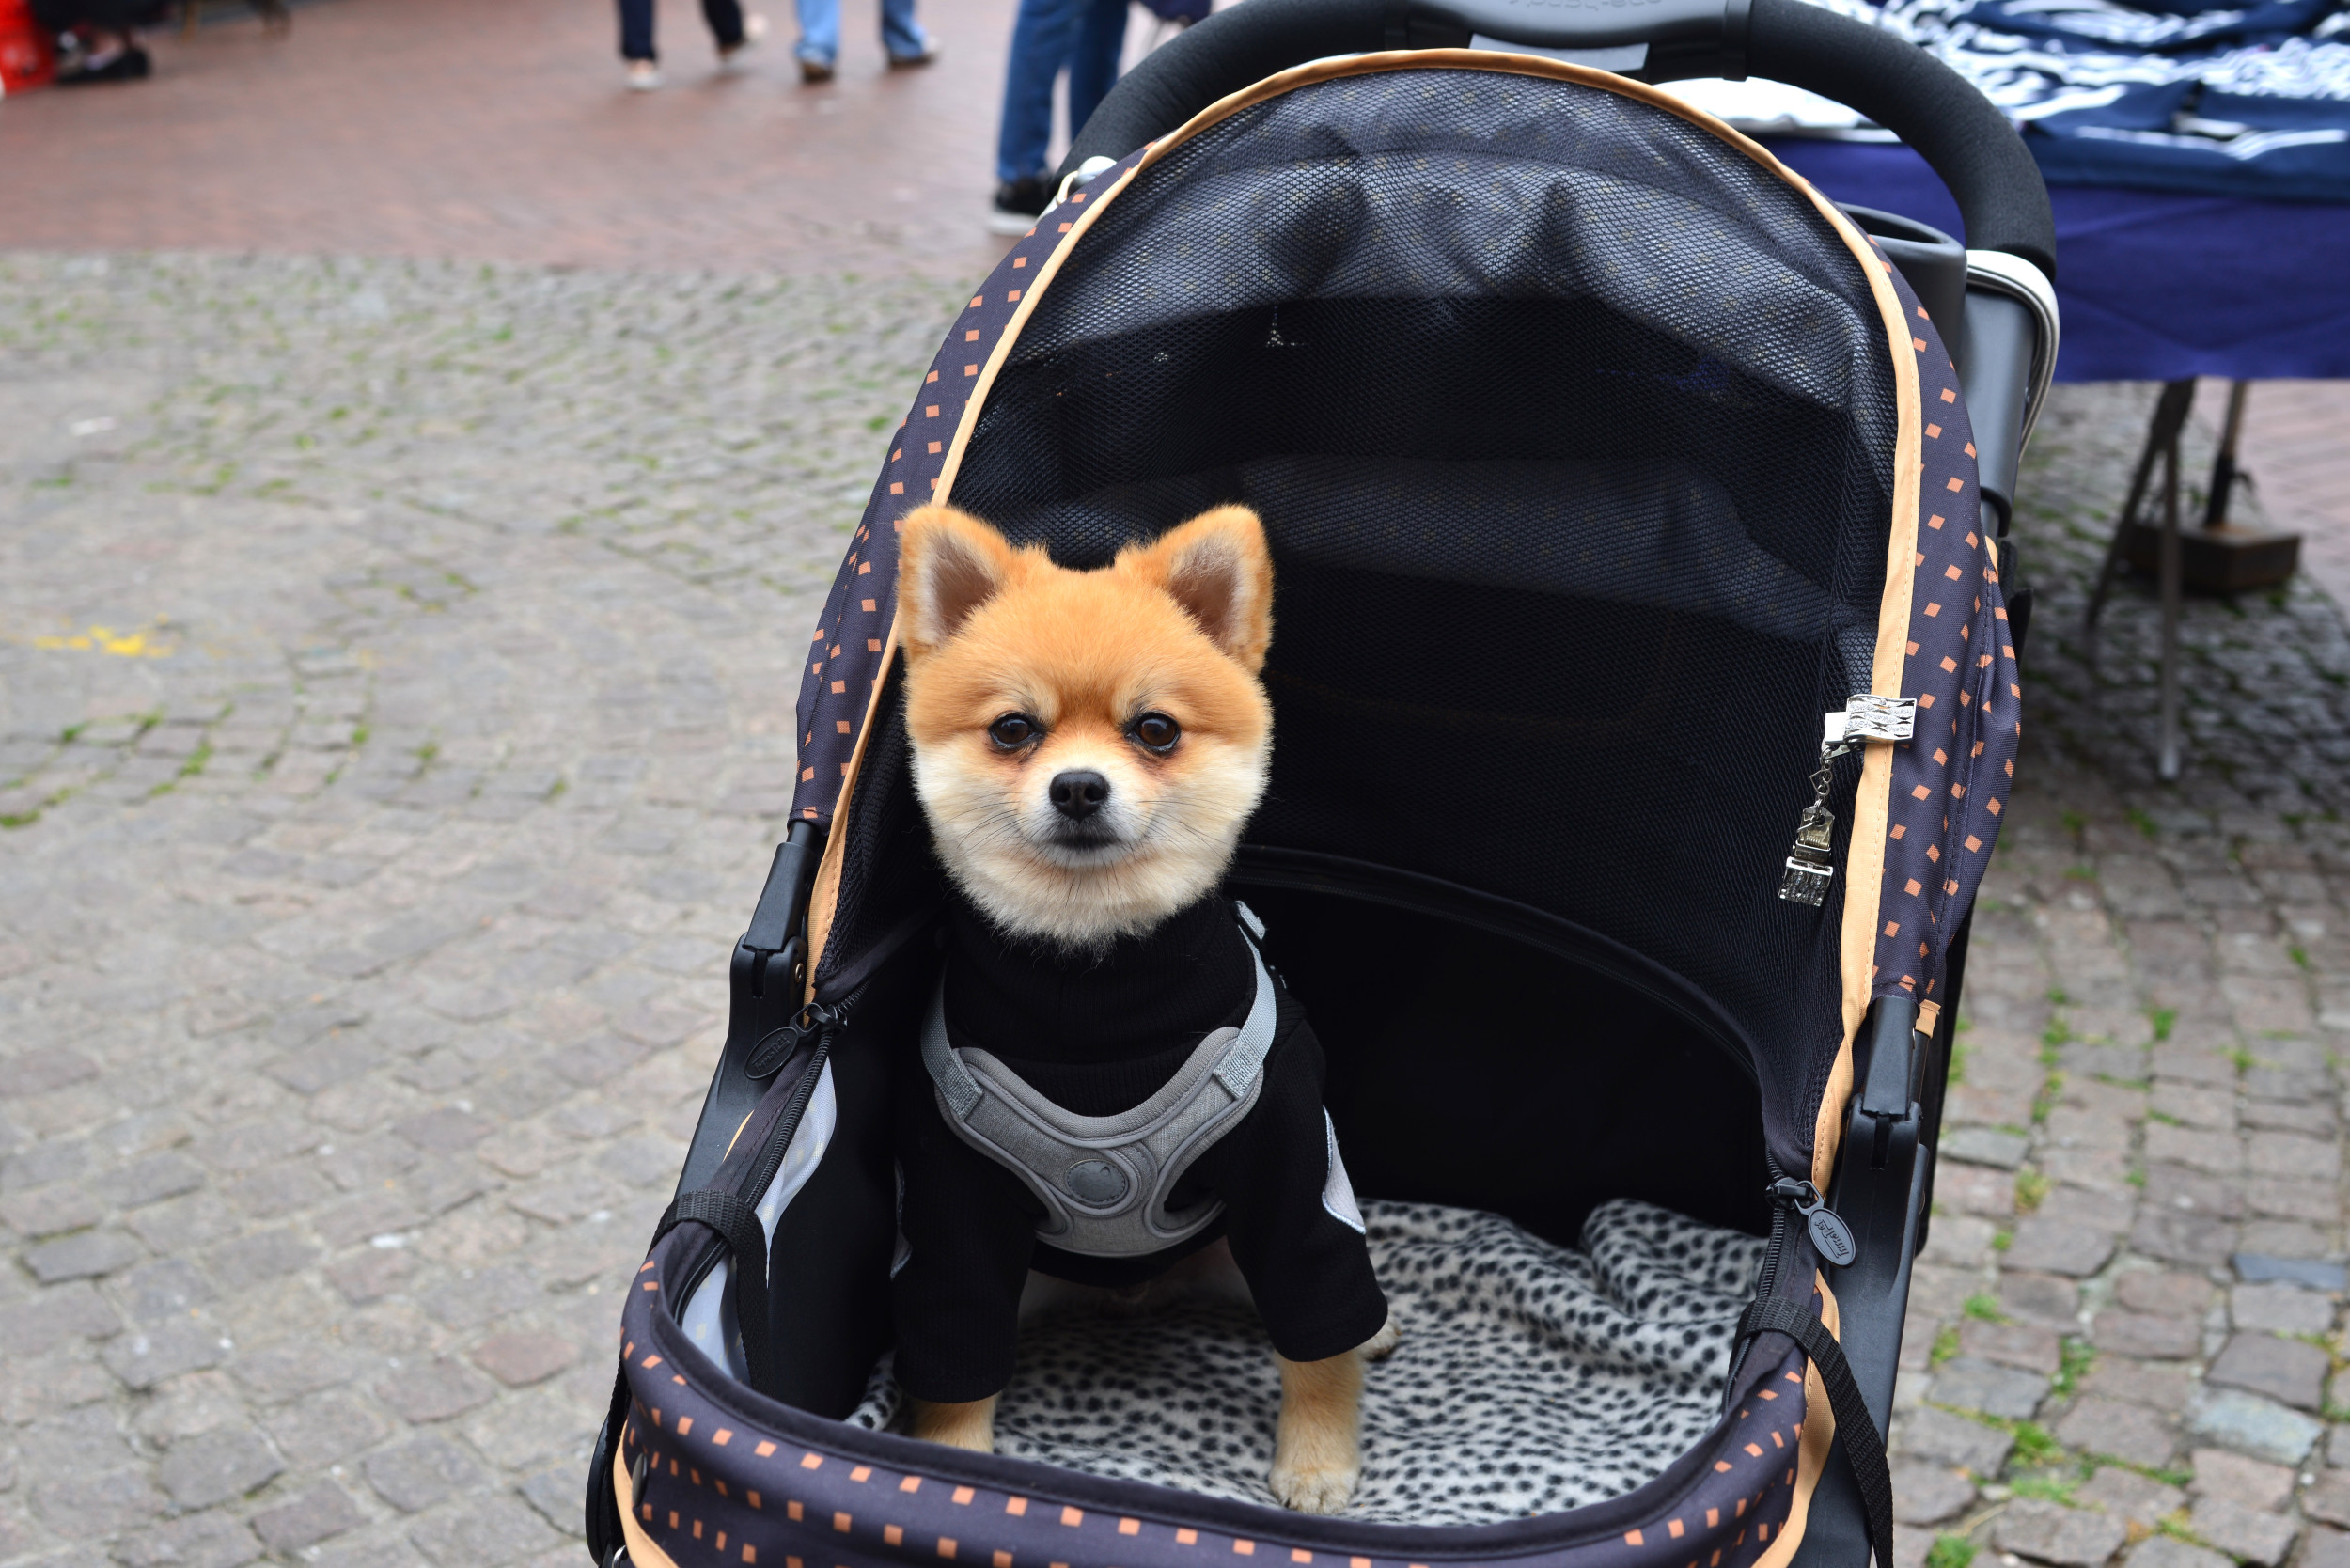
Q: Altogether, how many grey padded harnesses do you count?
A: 1